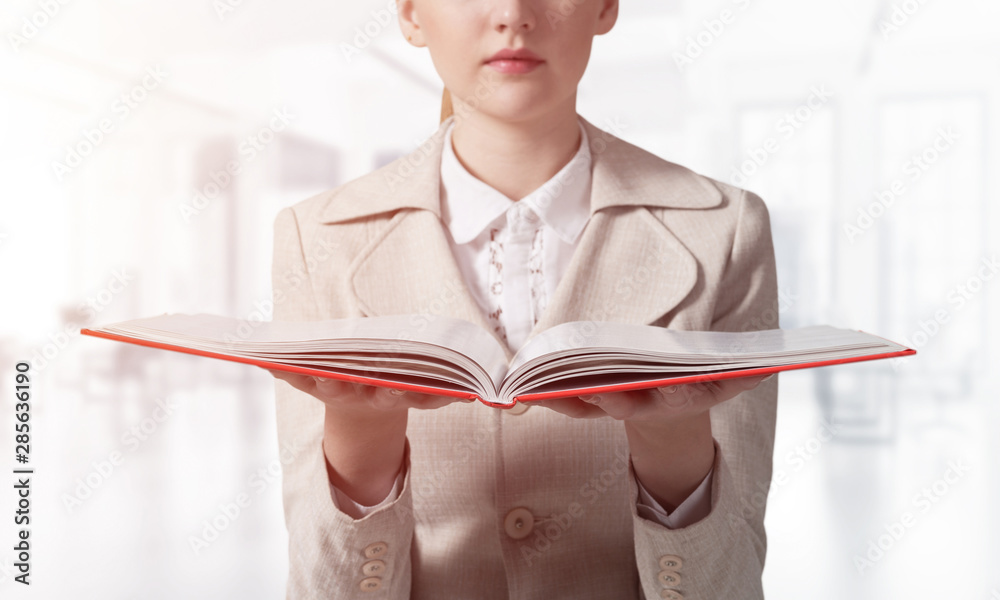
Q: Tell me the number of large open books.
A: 1